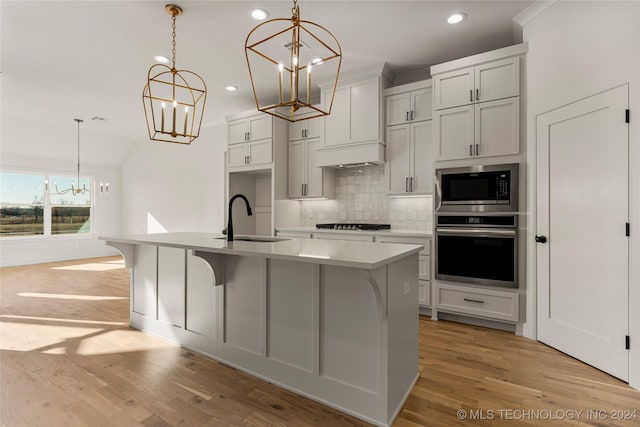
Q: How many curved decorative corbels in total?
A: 3